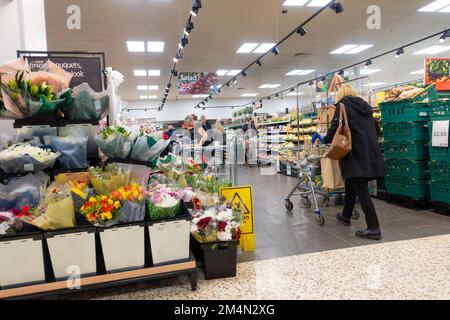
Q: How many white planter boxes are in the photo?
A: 4